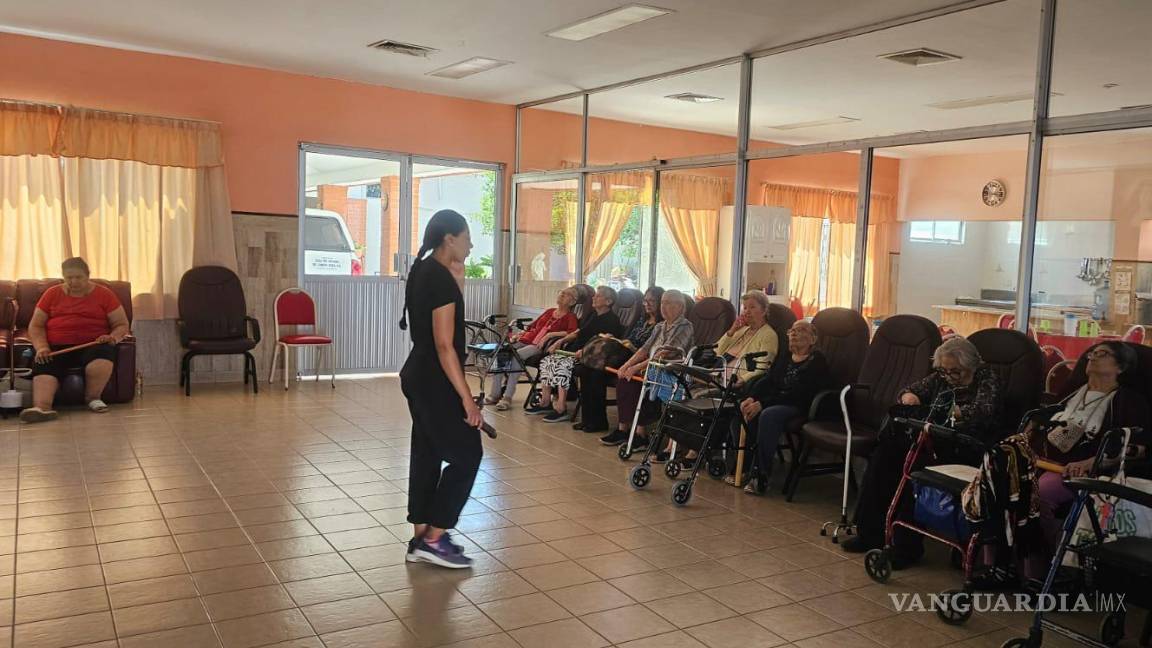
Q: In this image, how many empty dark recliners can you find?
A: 2